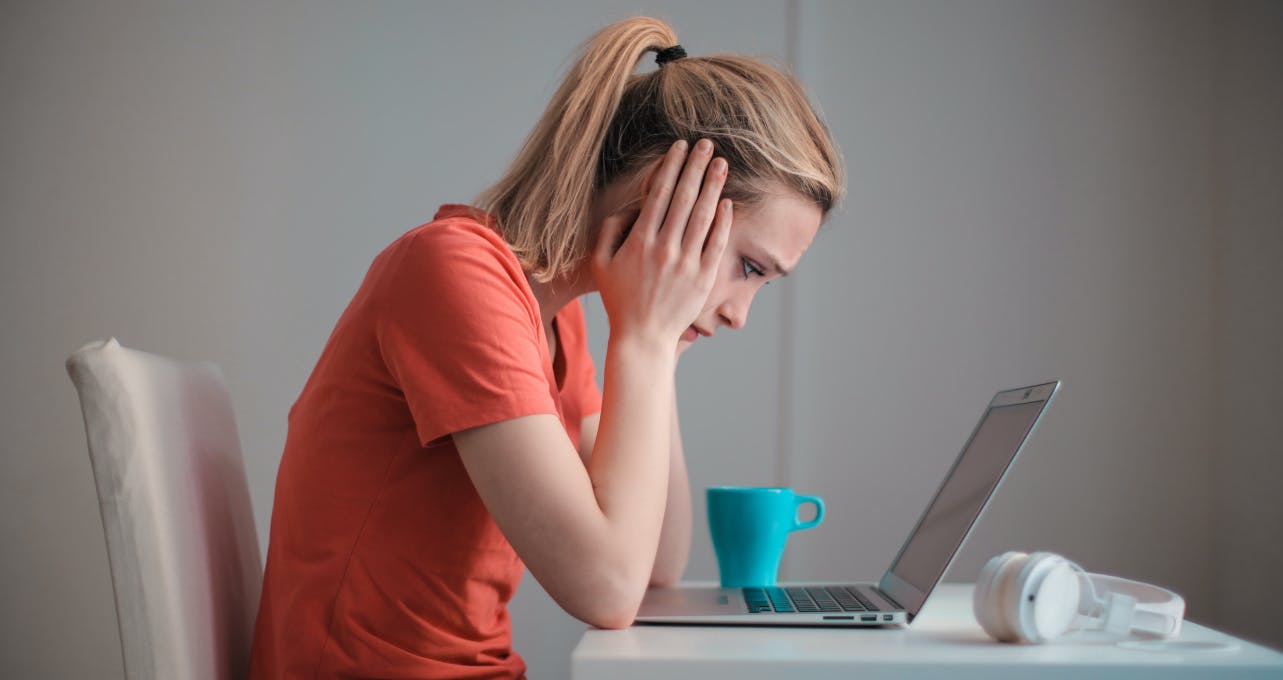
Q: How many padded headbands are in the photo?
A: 1